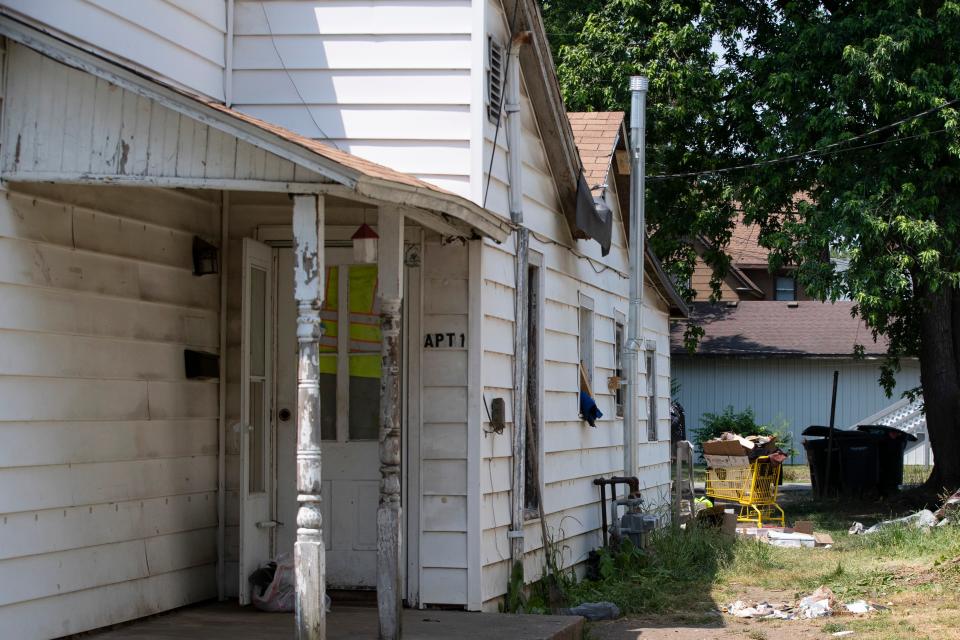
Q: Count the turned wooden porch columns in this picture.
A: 2